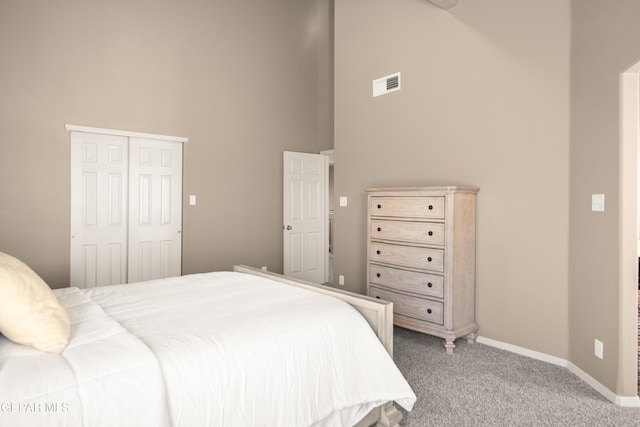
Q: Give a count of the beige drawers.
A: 5